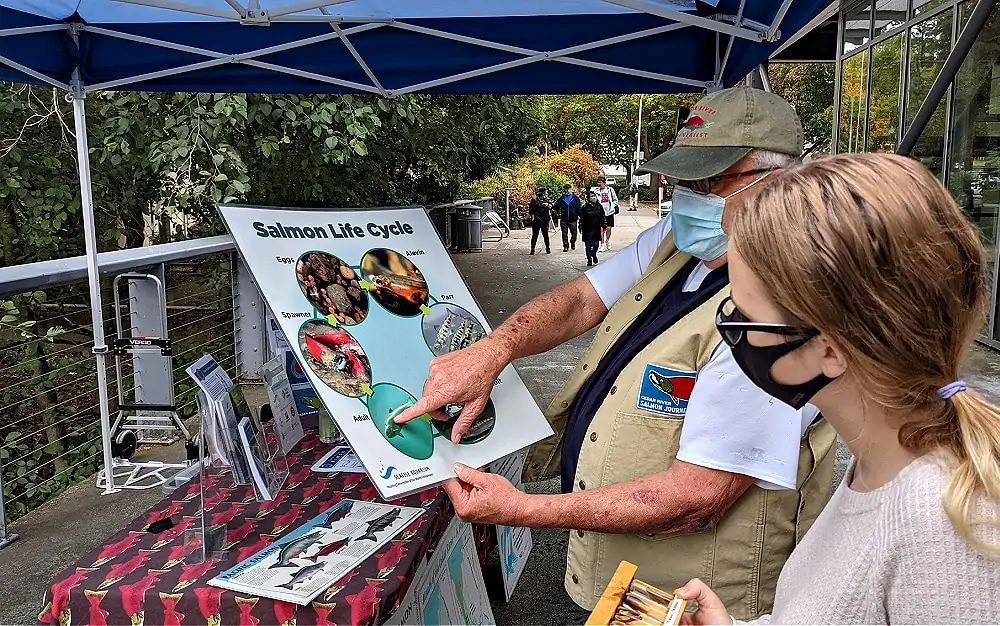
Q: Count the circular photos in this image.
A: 6